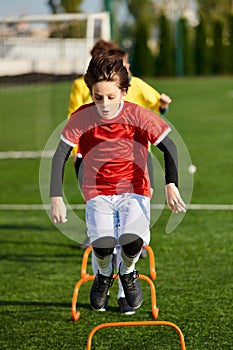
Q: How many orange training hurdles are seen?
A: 3